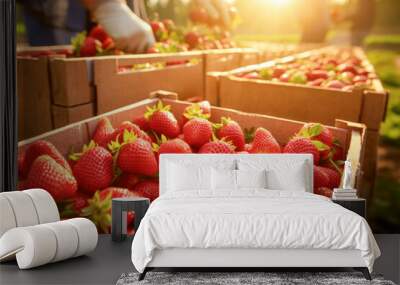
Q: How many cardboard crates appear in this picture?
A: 3